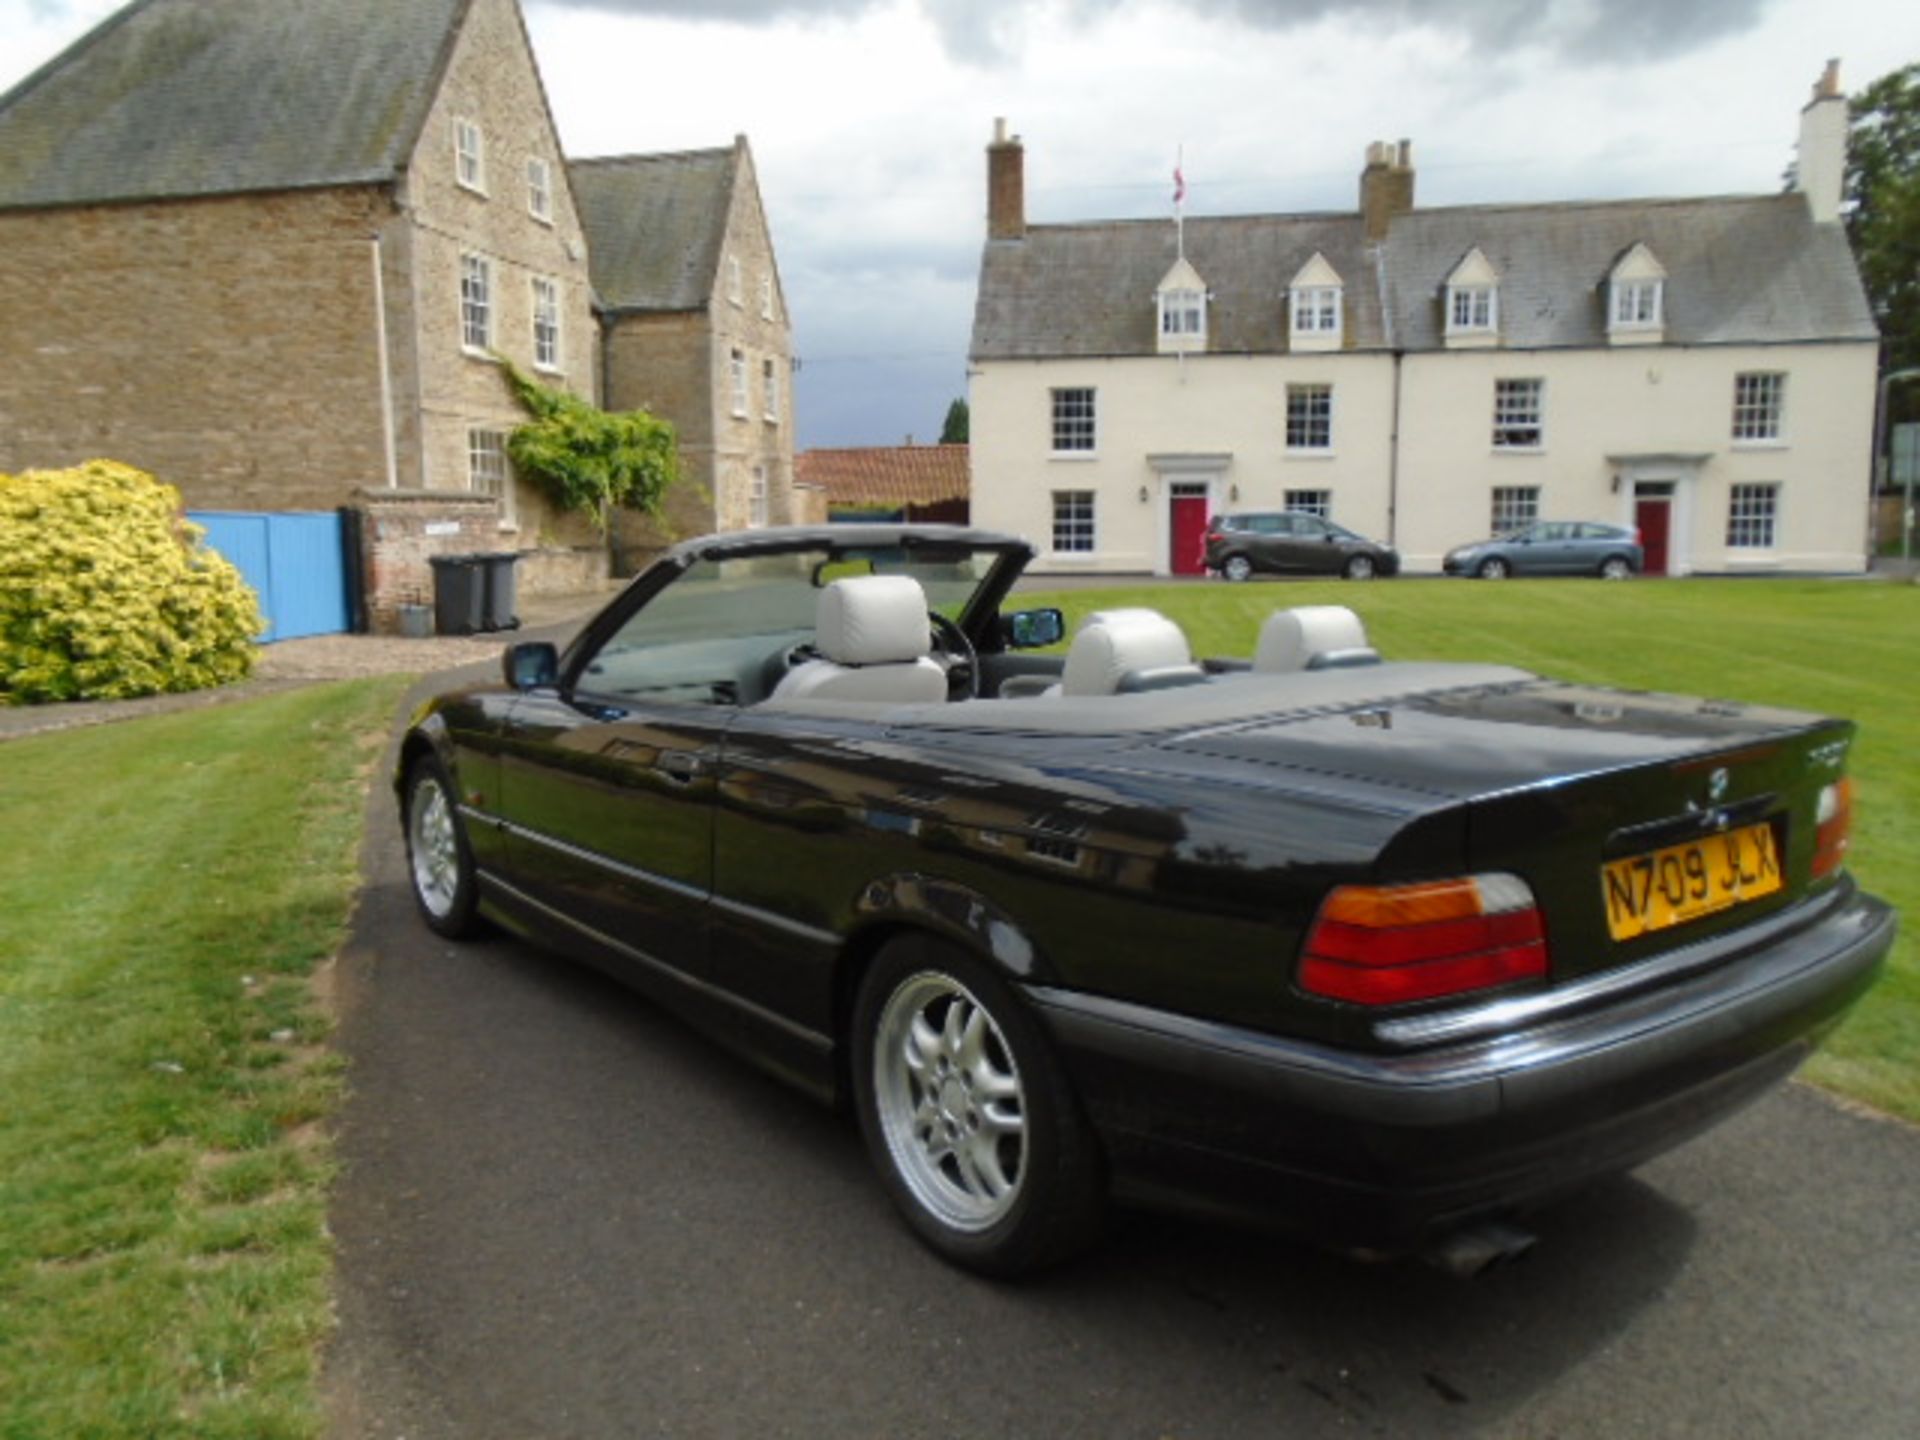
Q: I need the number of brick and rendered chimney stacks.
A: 3